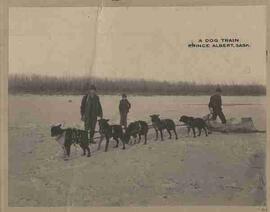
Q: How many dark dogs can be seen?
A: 5